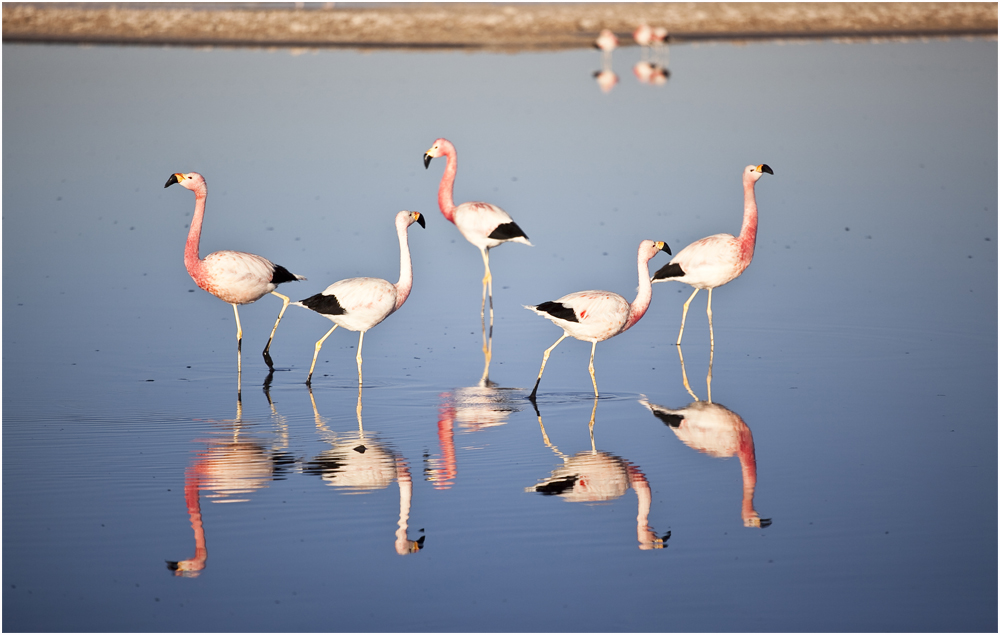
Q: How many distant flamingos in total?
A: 3